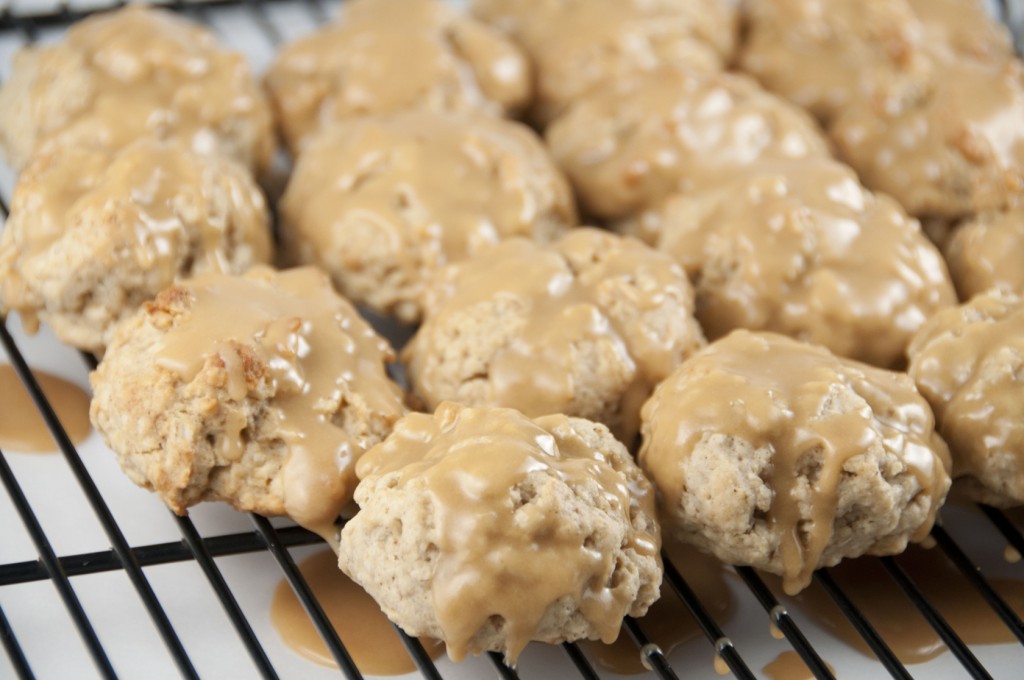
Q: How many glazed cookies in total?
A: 15